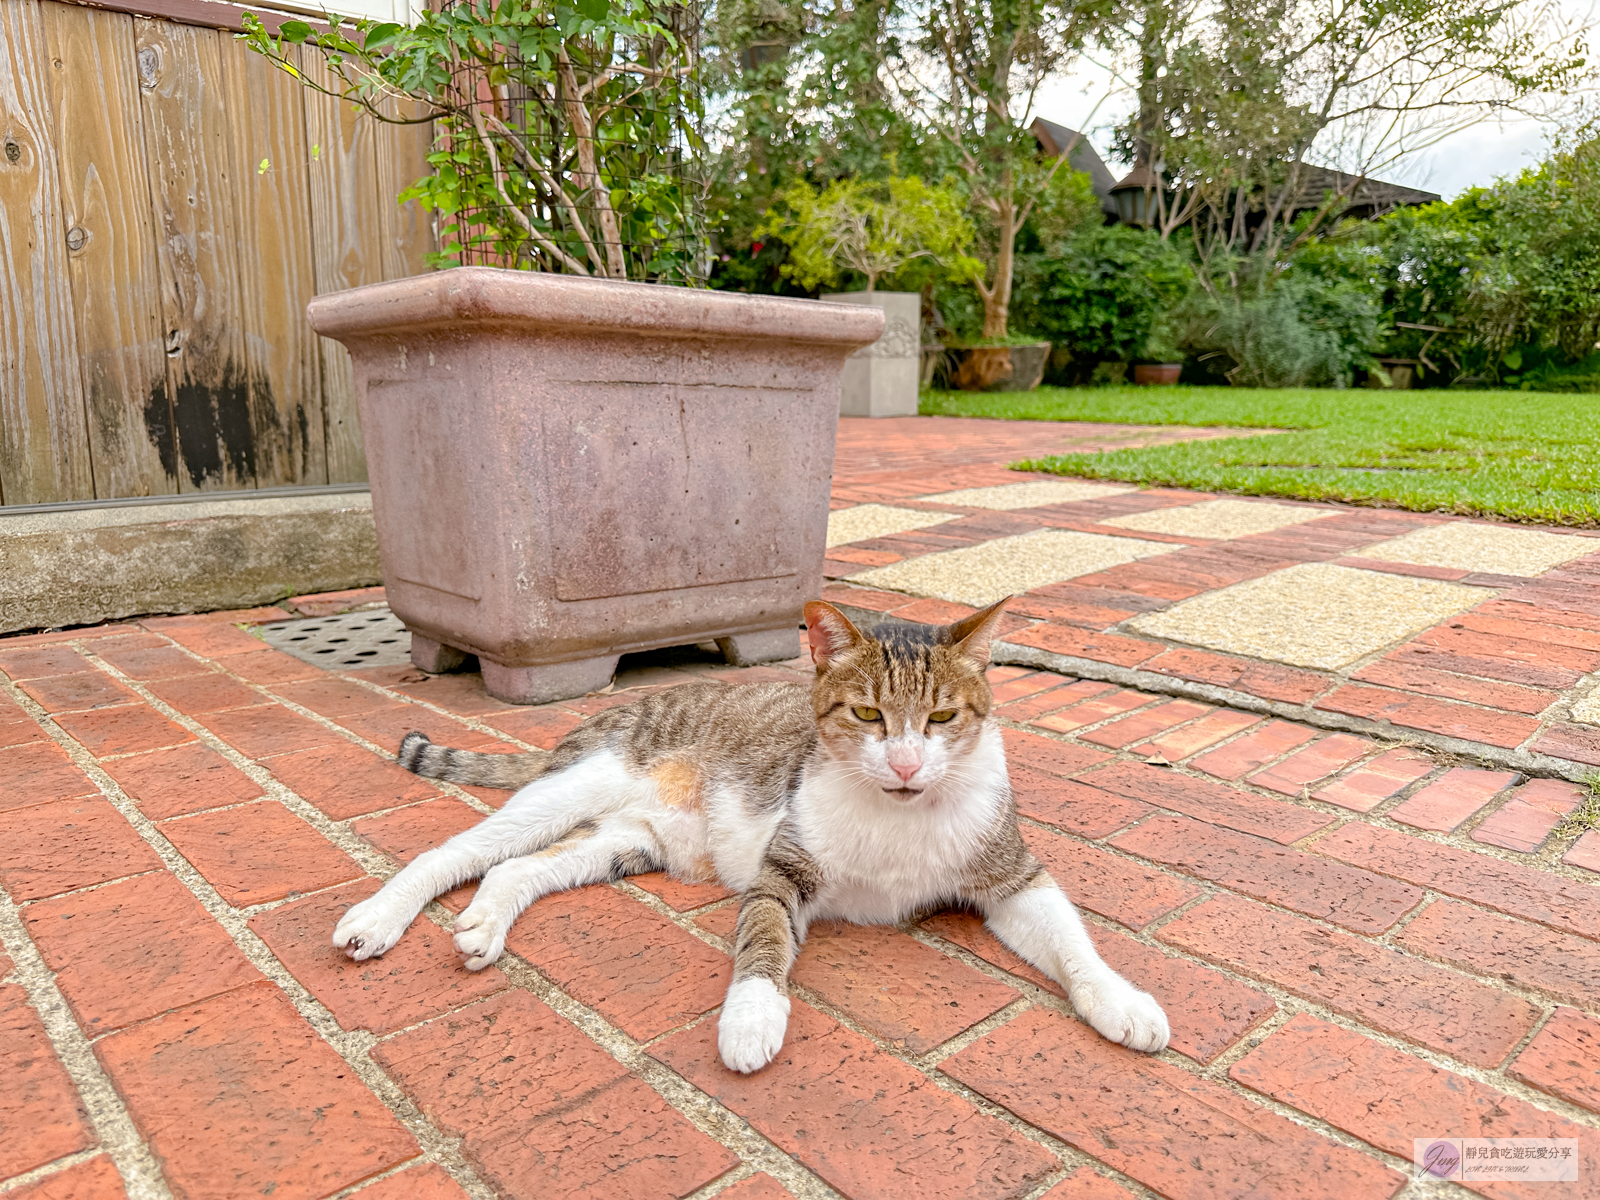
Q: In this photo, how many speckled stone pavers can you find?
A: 7